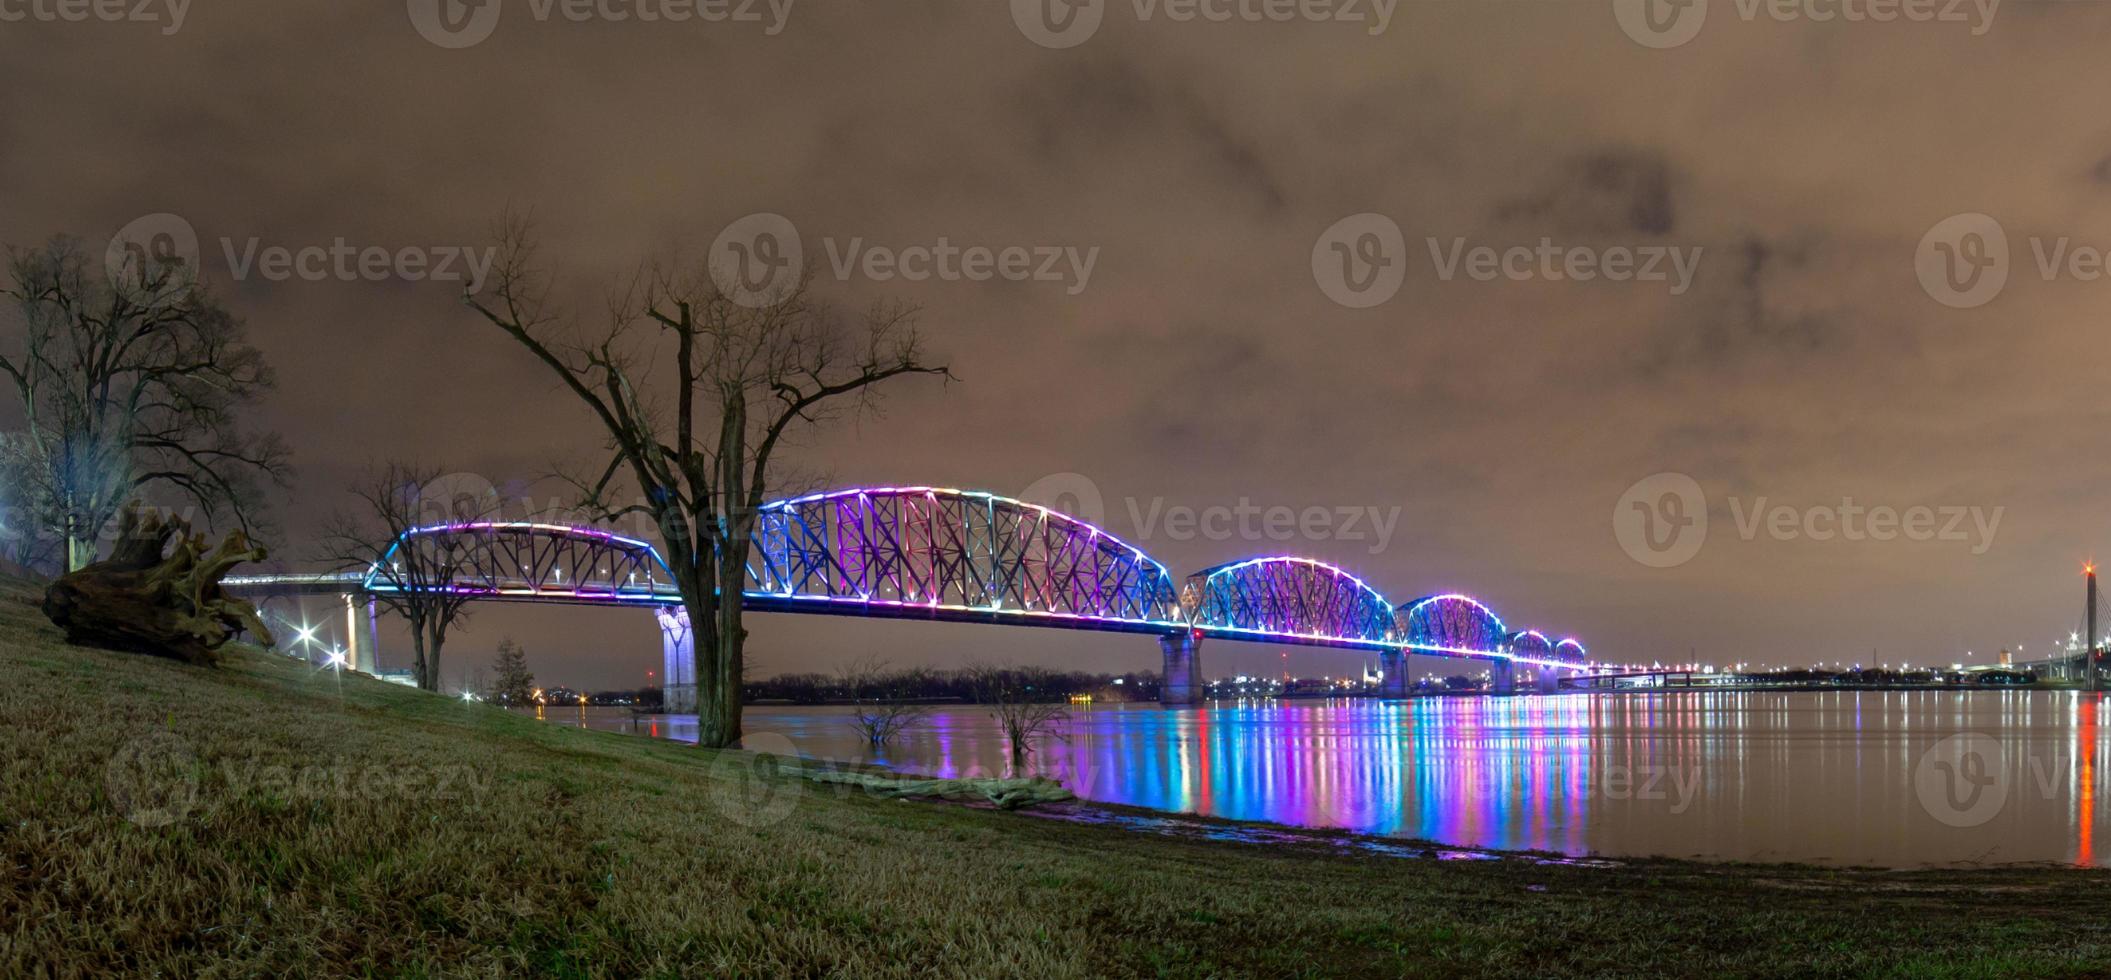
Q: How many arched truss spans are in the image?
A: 6